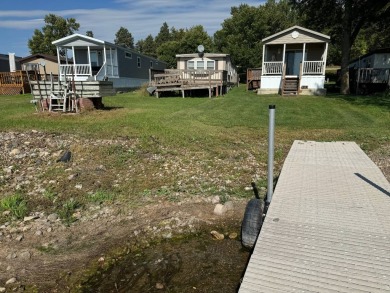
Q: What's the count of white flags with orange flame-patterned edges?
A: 0